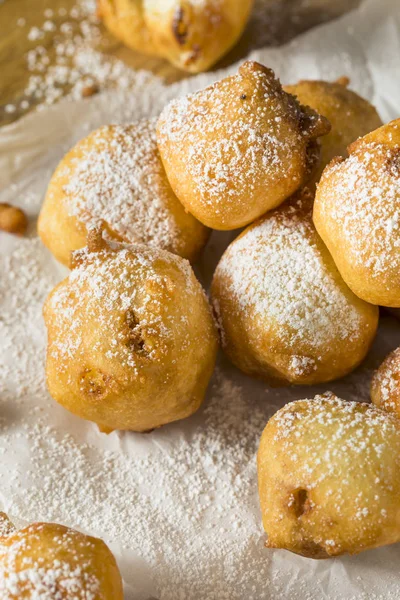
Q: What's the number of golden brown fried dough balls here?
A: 10